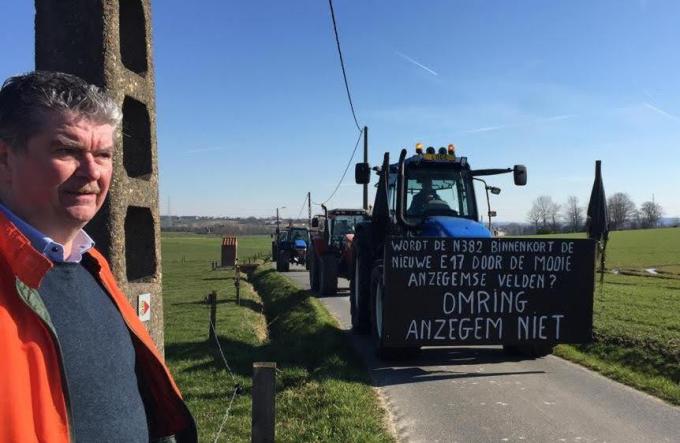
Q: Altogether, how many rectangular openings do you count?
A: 3